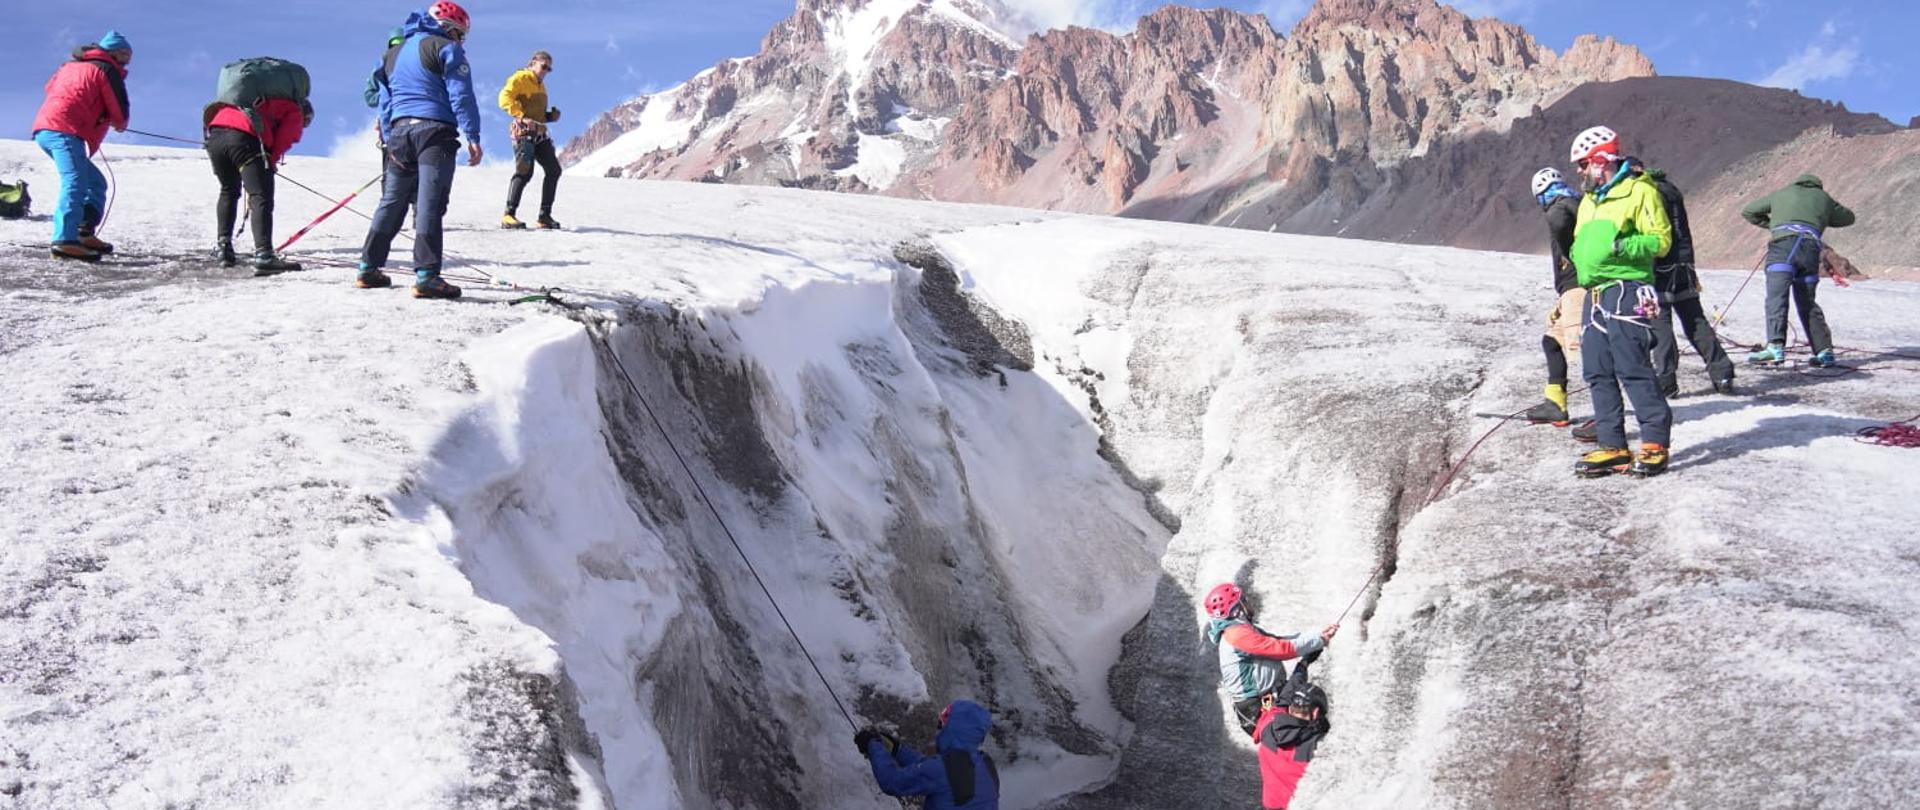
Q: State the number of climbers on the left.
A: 5